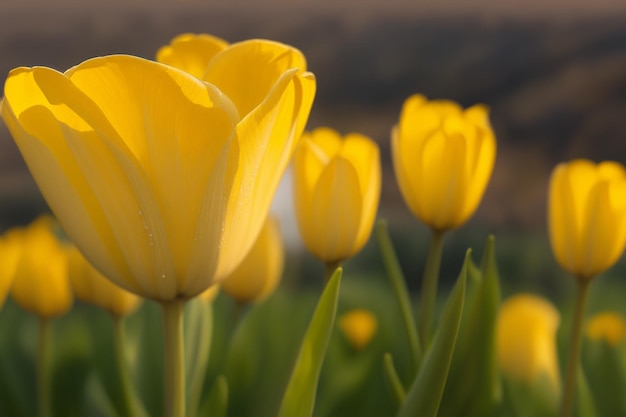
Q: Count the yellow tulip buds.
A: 11